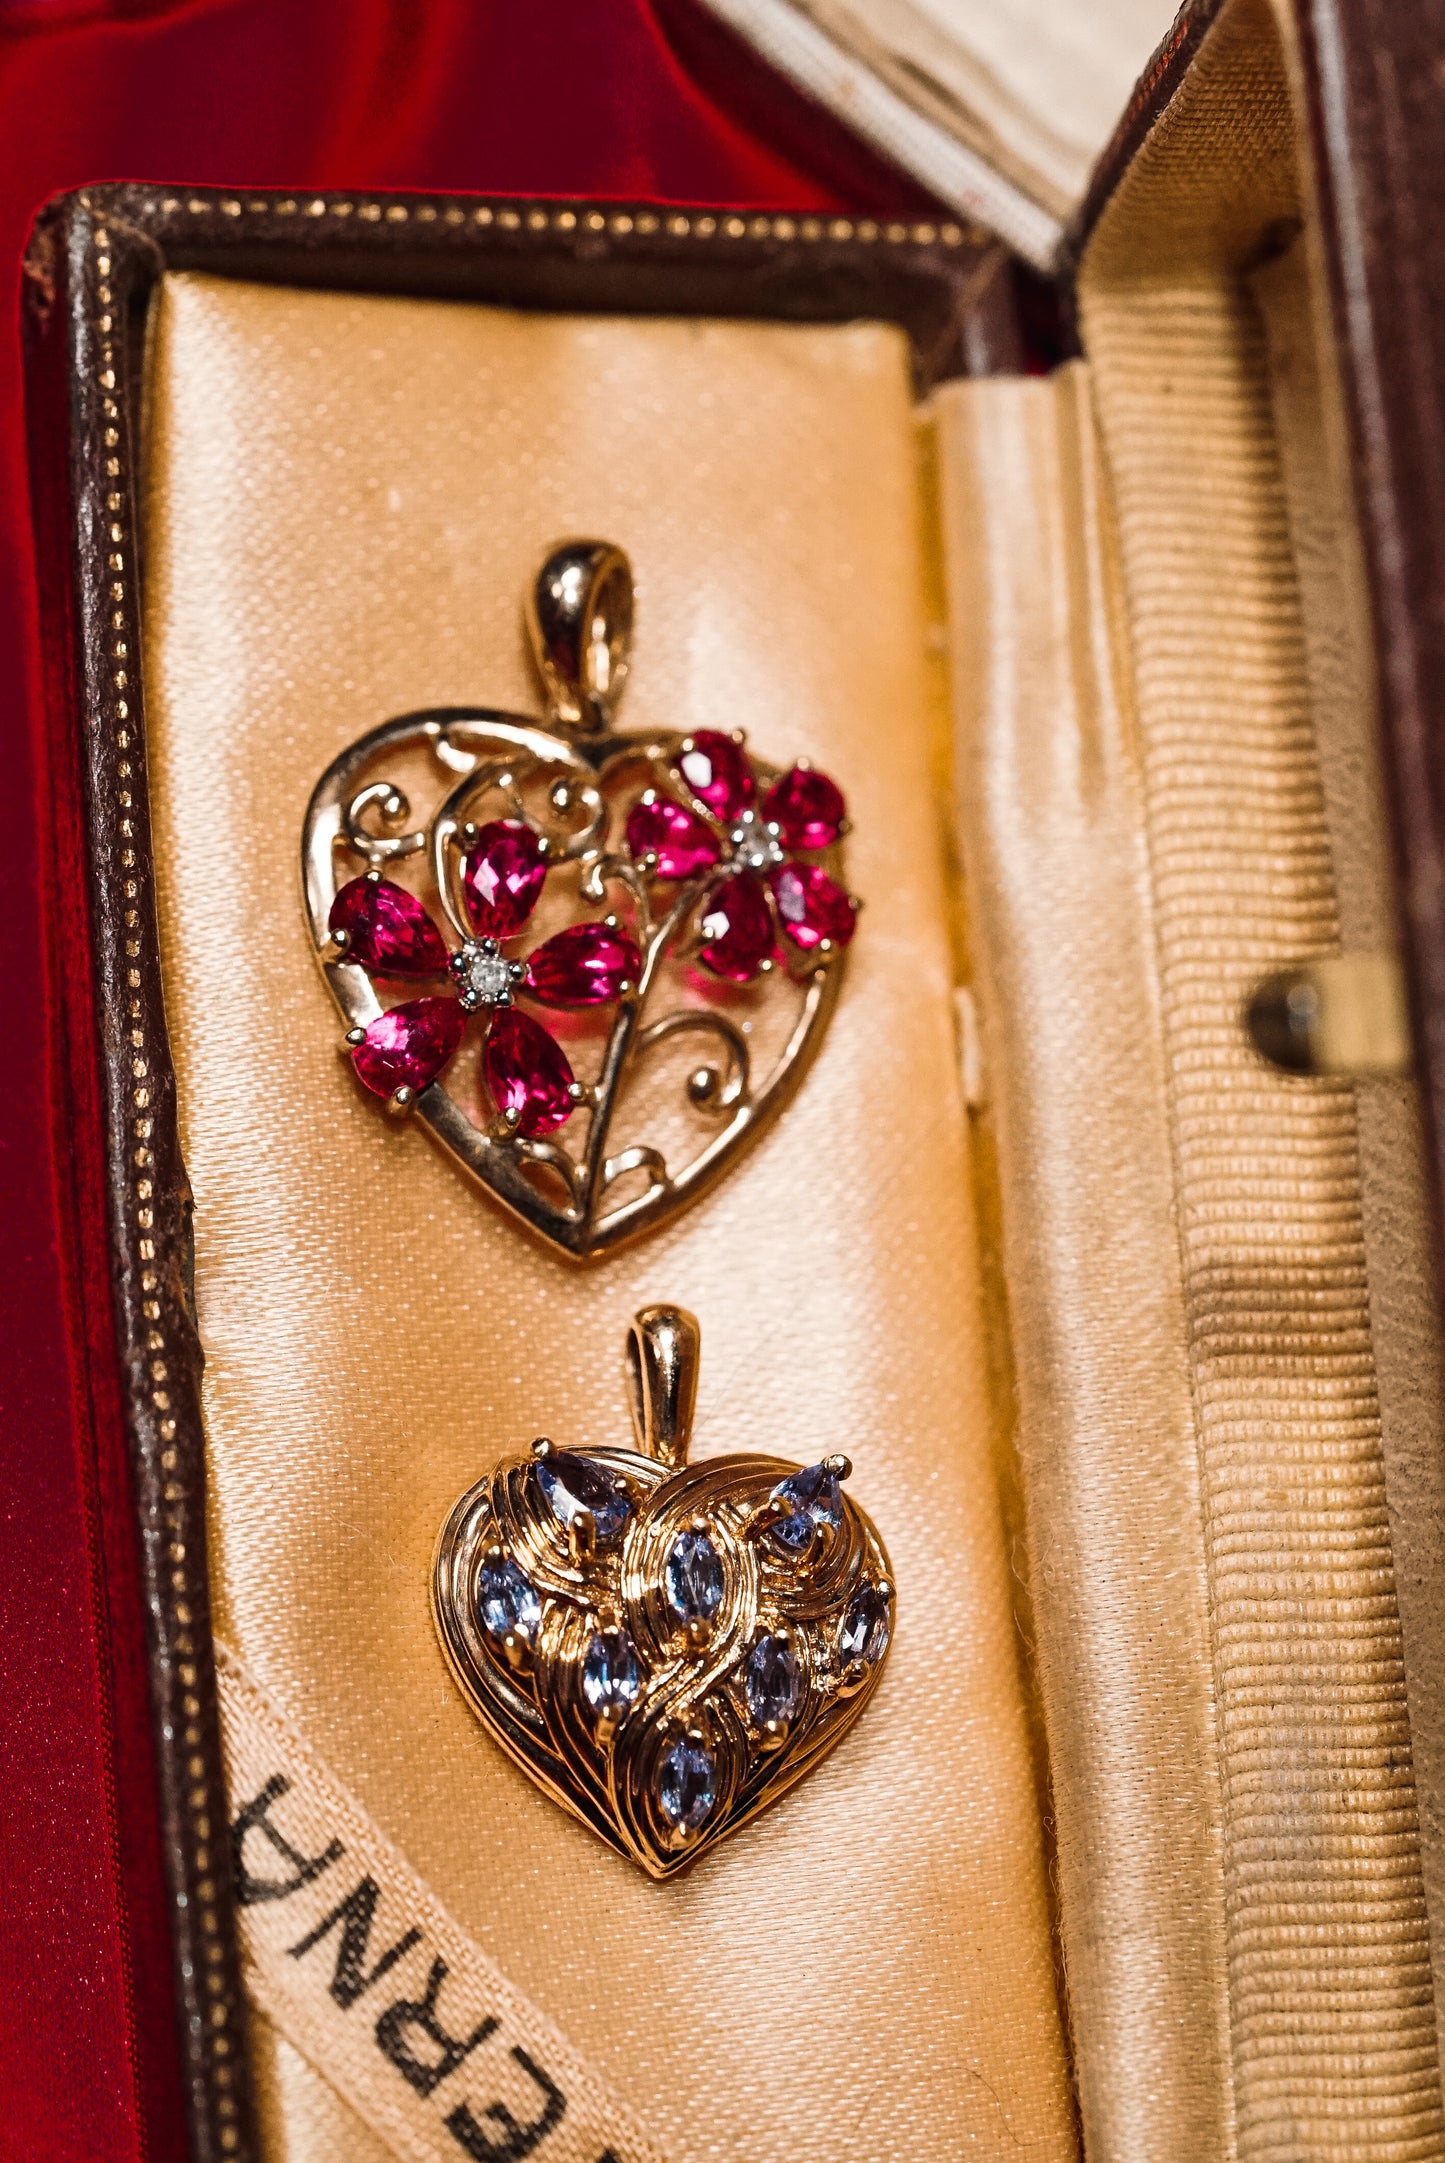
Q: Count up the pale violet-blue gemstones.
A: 8